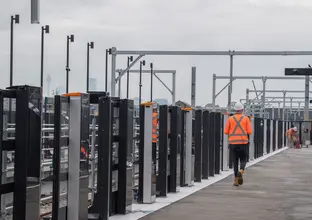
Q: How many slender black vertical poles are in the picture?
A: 8